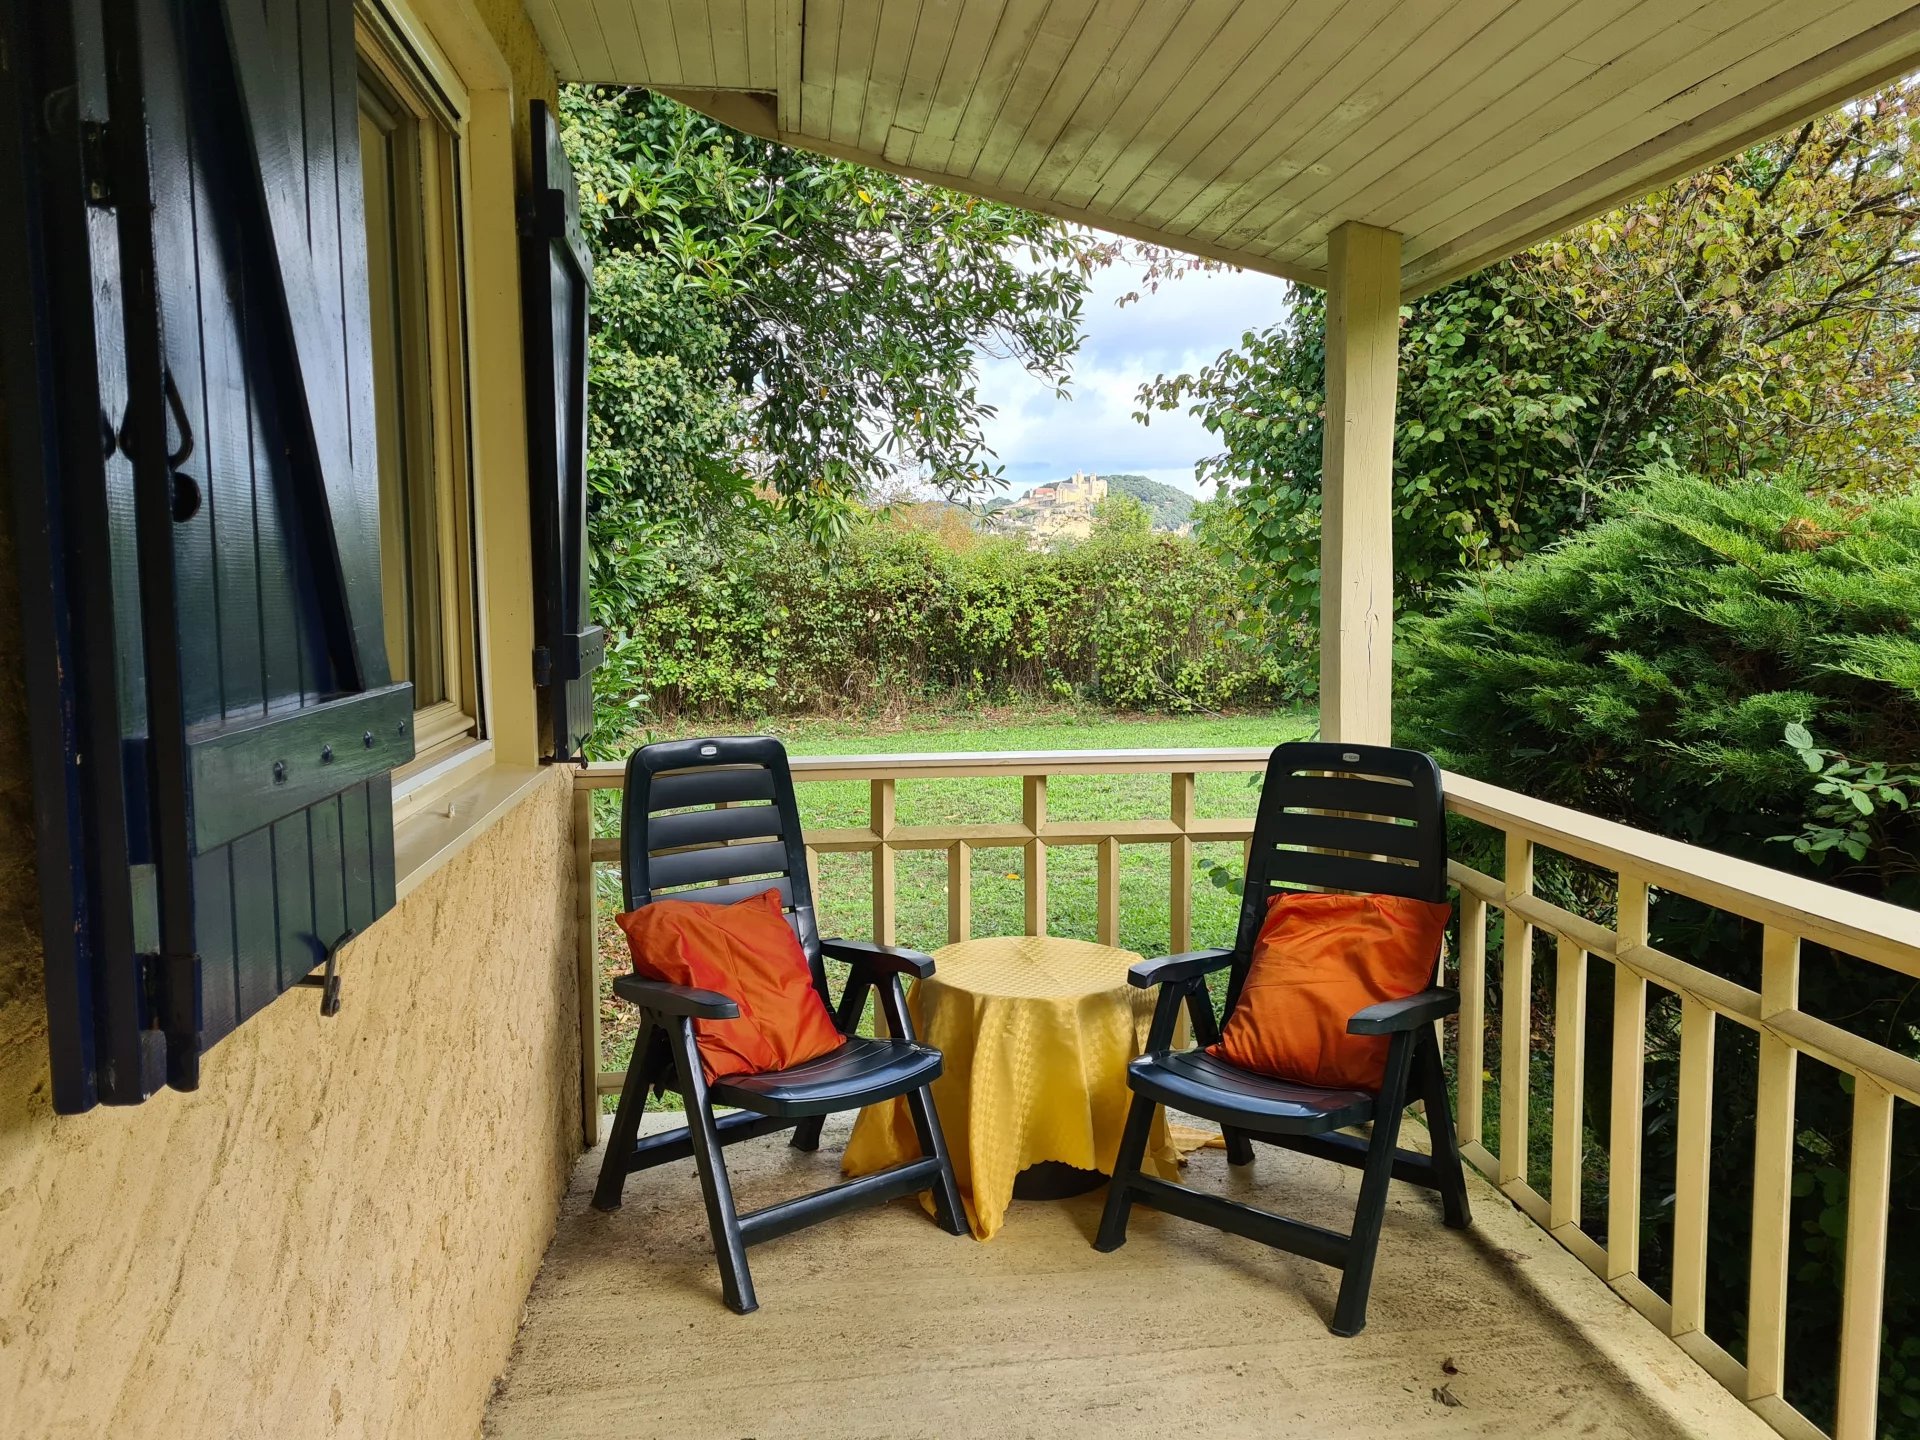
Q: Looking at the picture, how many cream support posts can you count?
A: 1